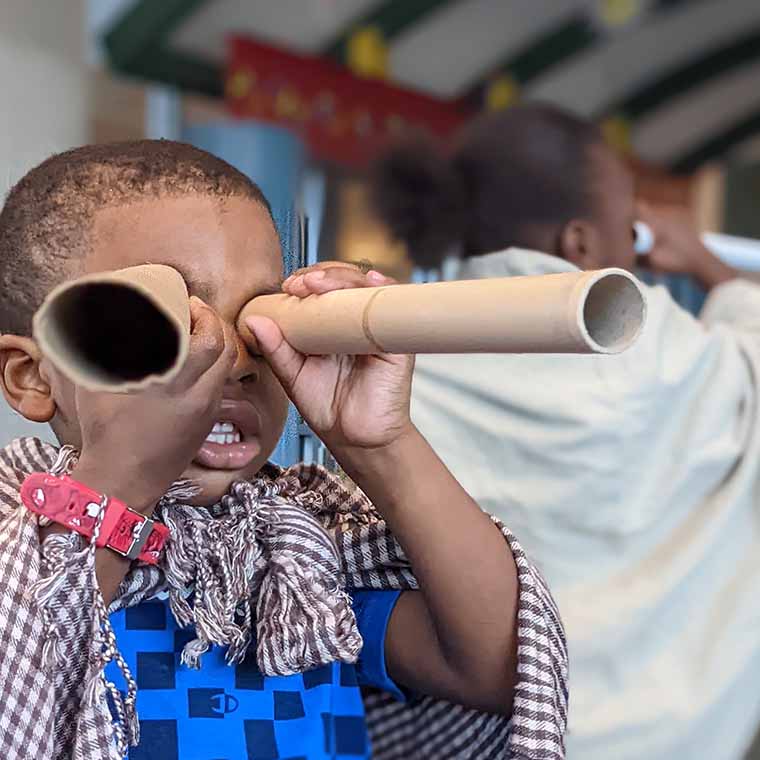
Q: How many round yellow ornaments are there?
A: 4